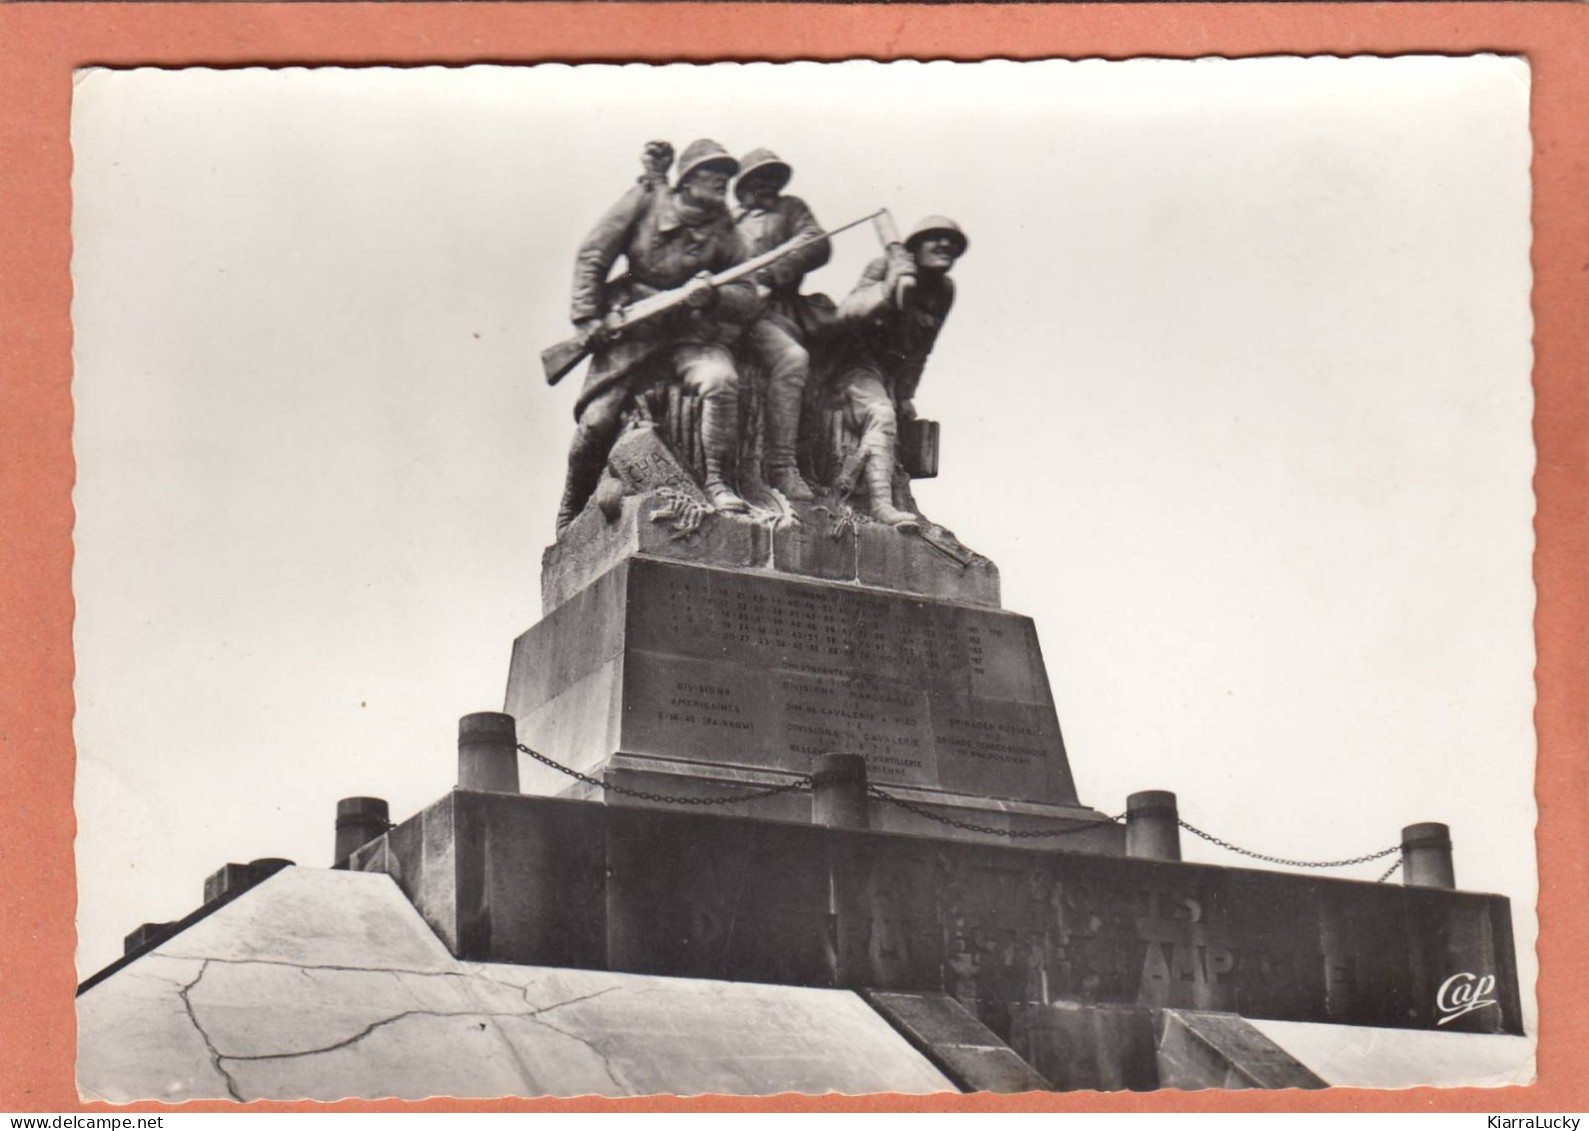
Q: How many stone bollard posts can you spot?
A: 5